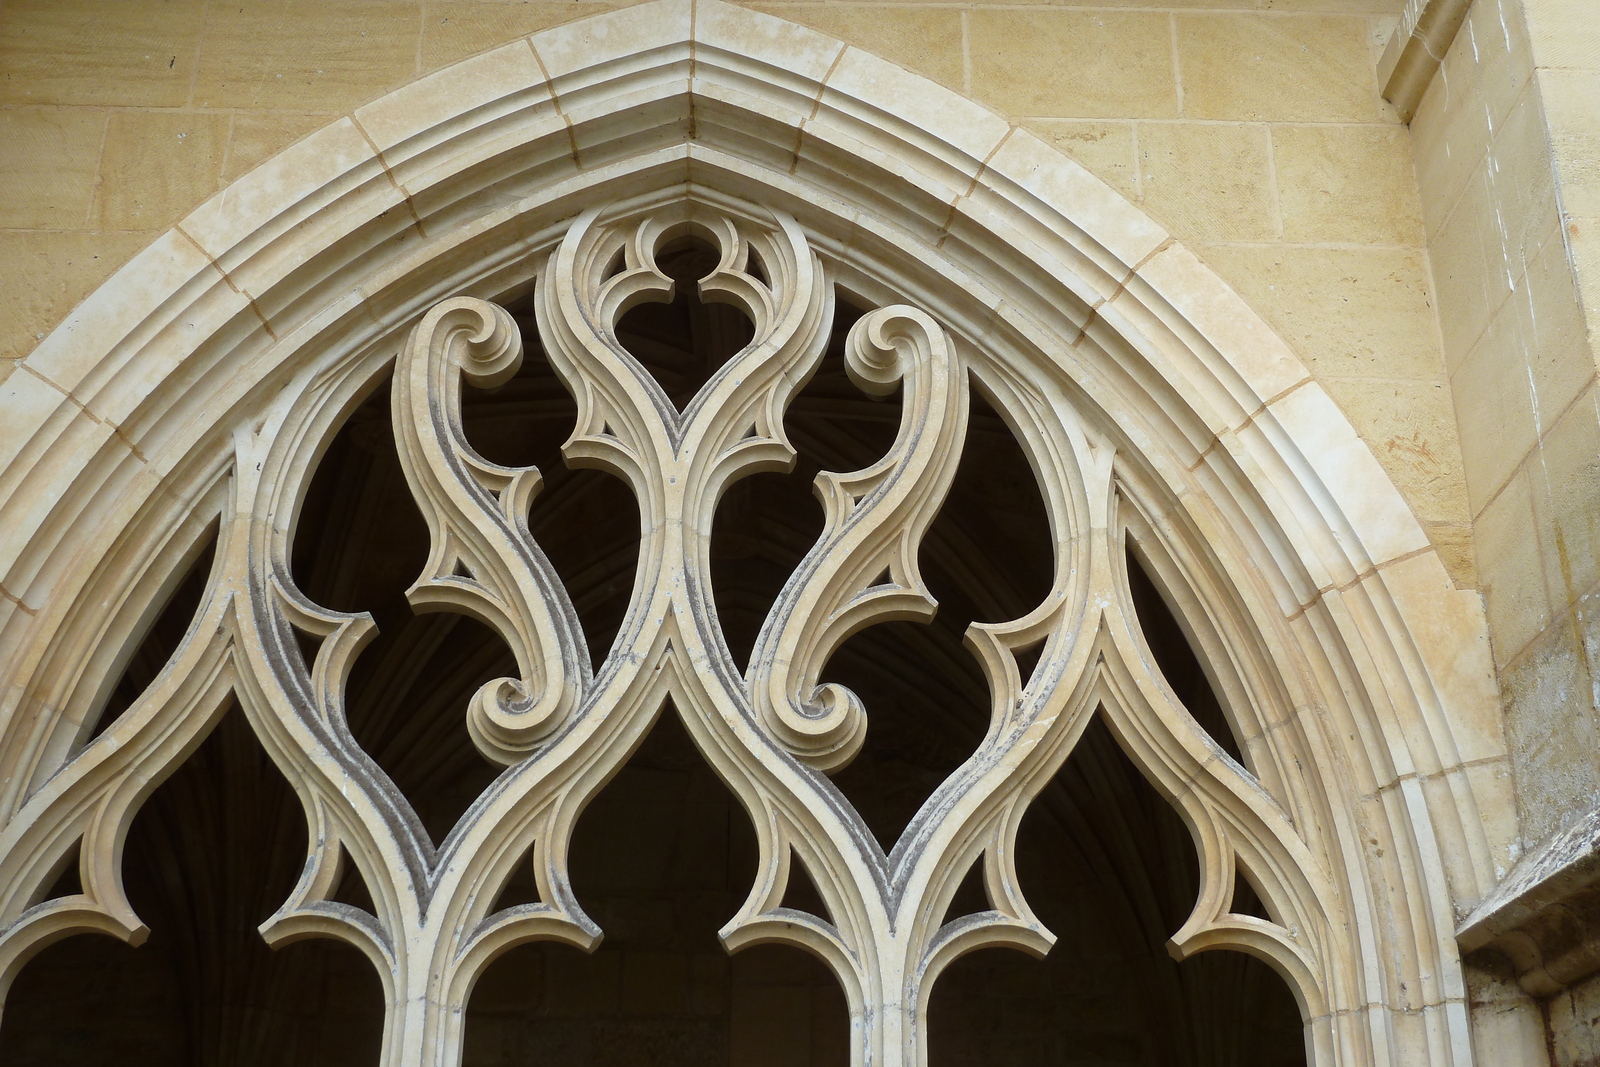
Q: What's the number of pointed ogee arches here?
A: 3